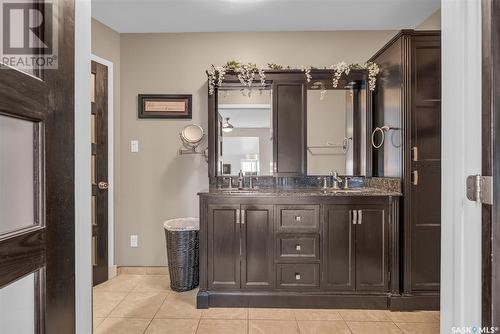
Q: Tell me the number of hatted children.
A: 0